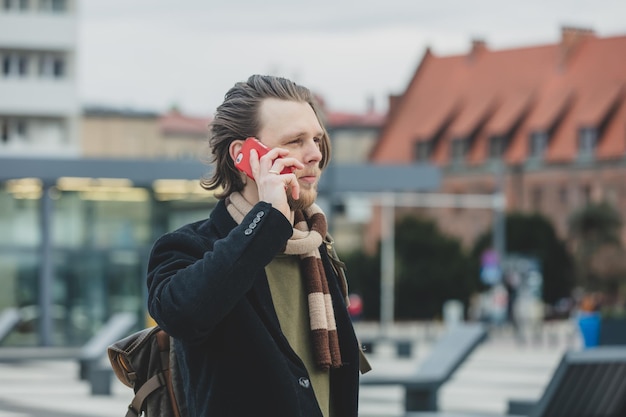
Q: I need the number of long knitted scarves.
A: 1